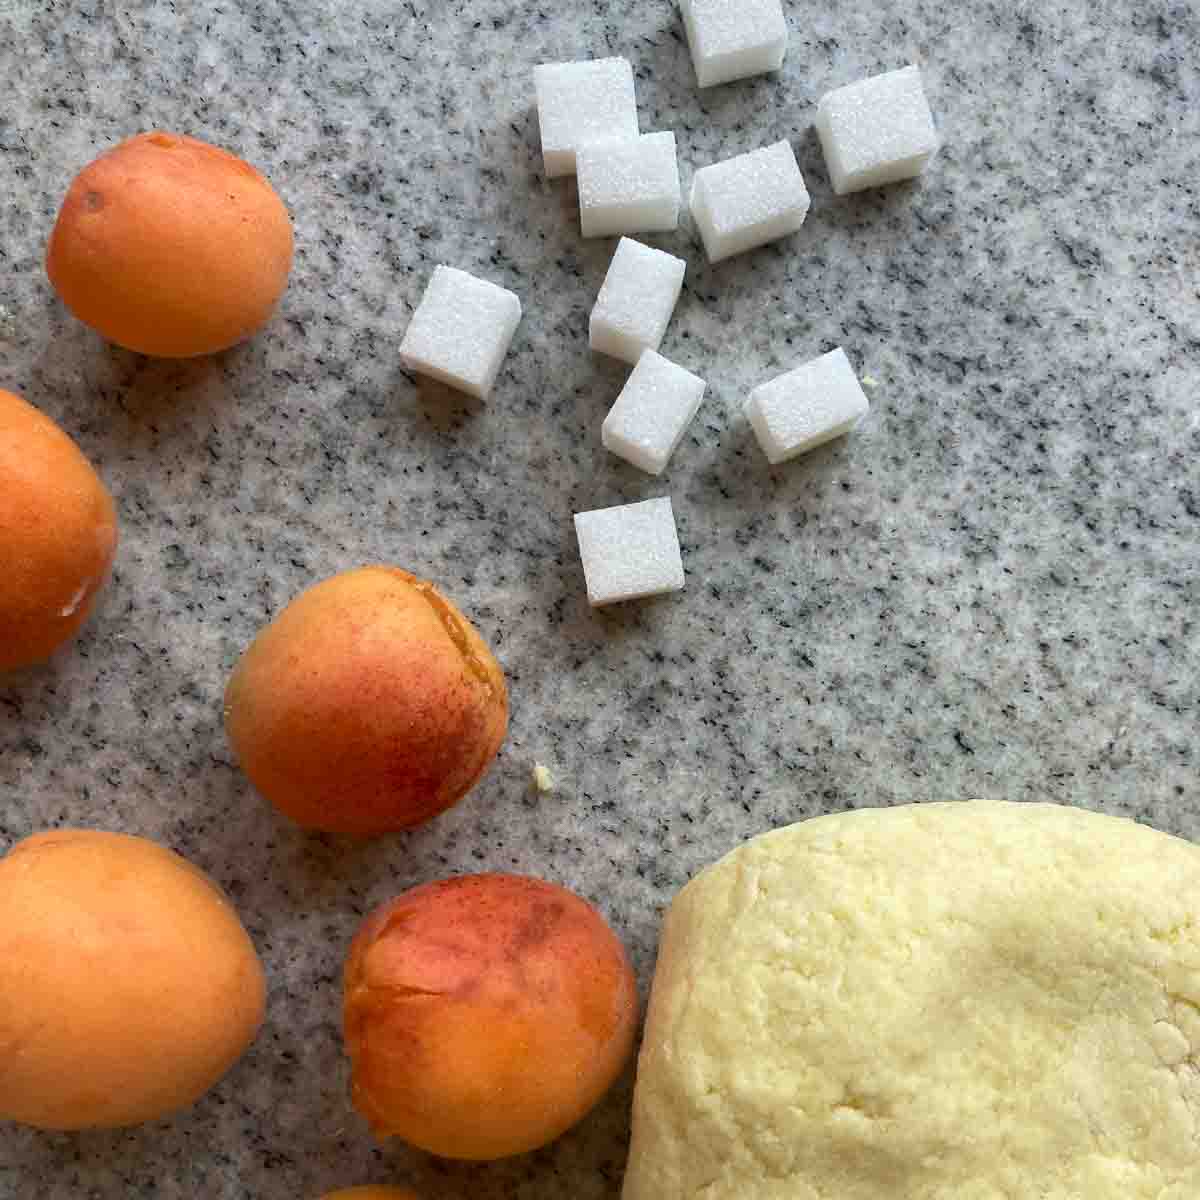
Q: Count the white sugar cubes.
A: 10